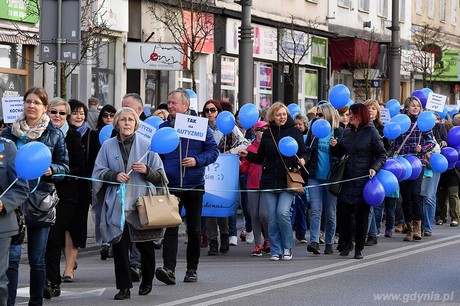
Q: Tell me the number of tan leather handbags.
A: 2